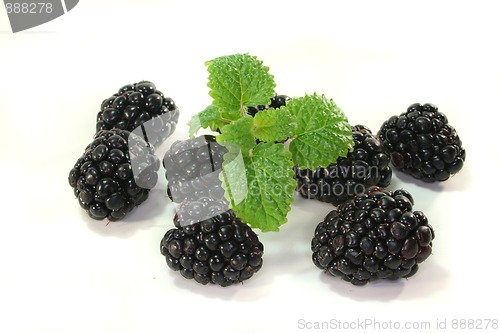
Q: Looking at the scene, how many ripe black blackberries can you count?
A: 8